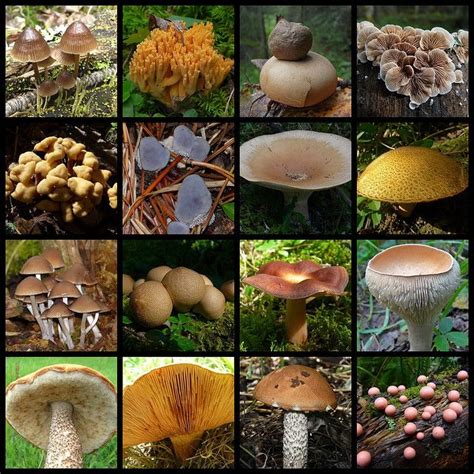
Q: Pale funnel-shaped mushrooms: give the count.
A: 2